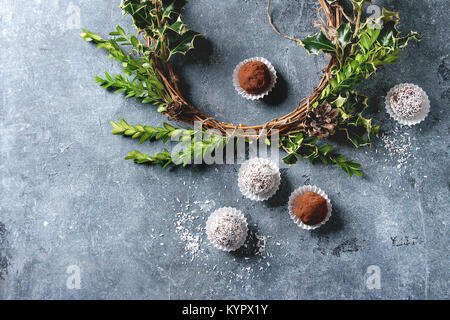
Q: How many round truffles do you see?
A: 5